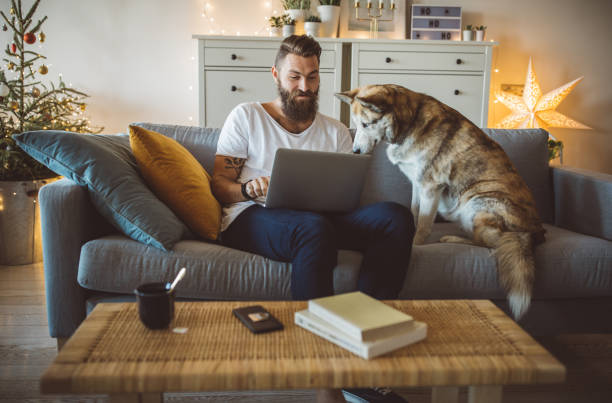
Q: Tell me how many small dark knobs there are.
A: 5